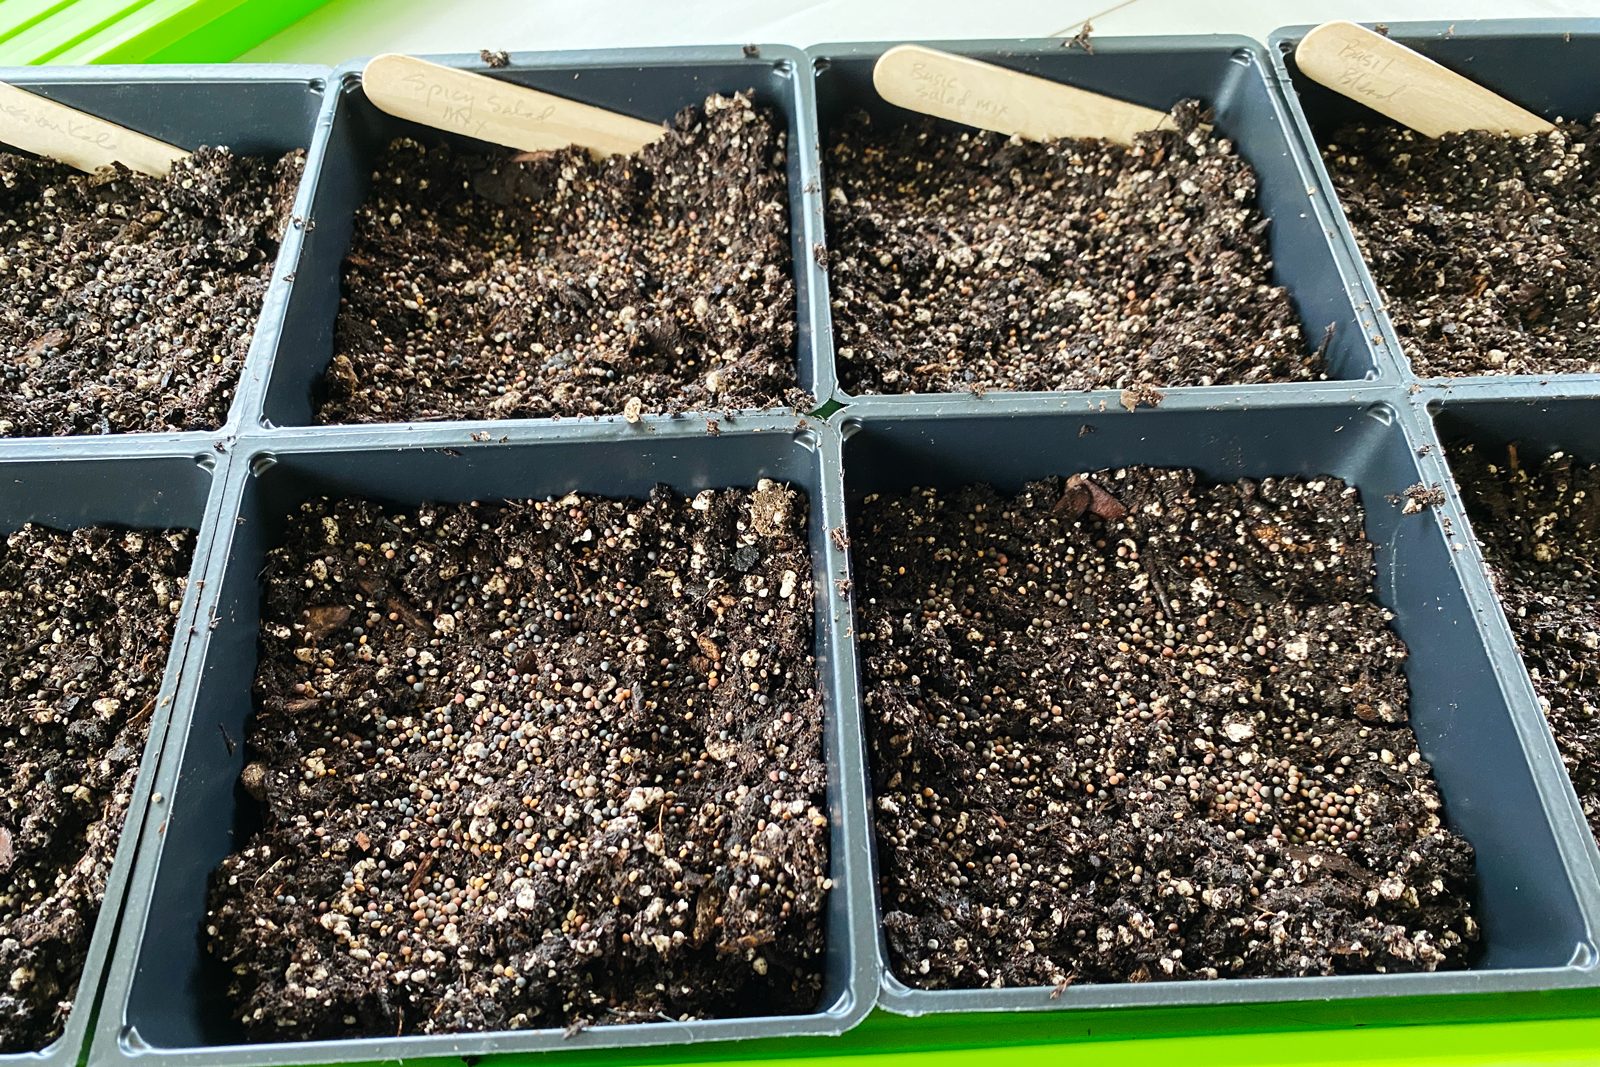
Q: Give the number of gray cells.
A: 8